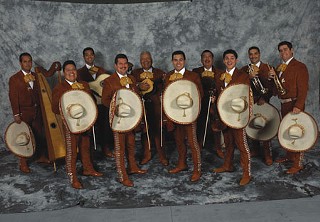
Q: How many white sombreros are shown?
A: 7